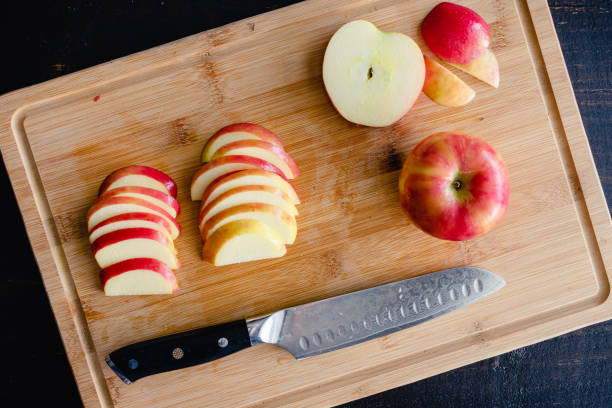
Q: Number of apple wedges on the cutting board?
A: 13